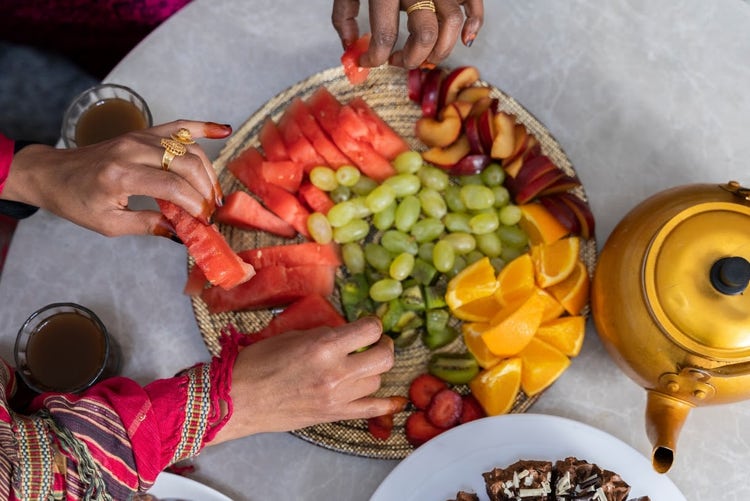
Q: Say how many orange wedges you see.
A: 11